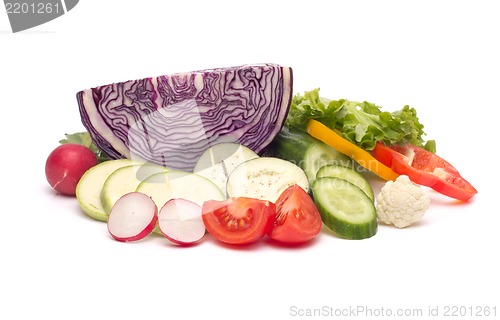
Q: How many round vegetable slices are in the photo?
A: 9